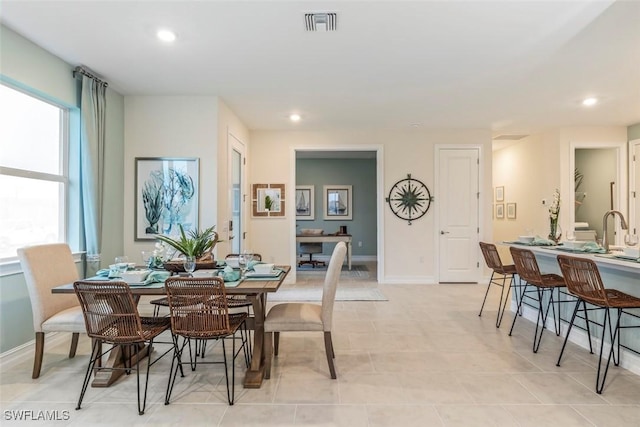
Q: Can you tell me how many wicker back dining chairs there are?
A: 4